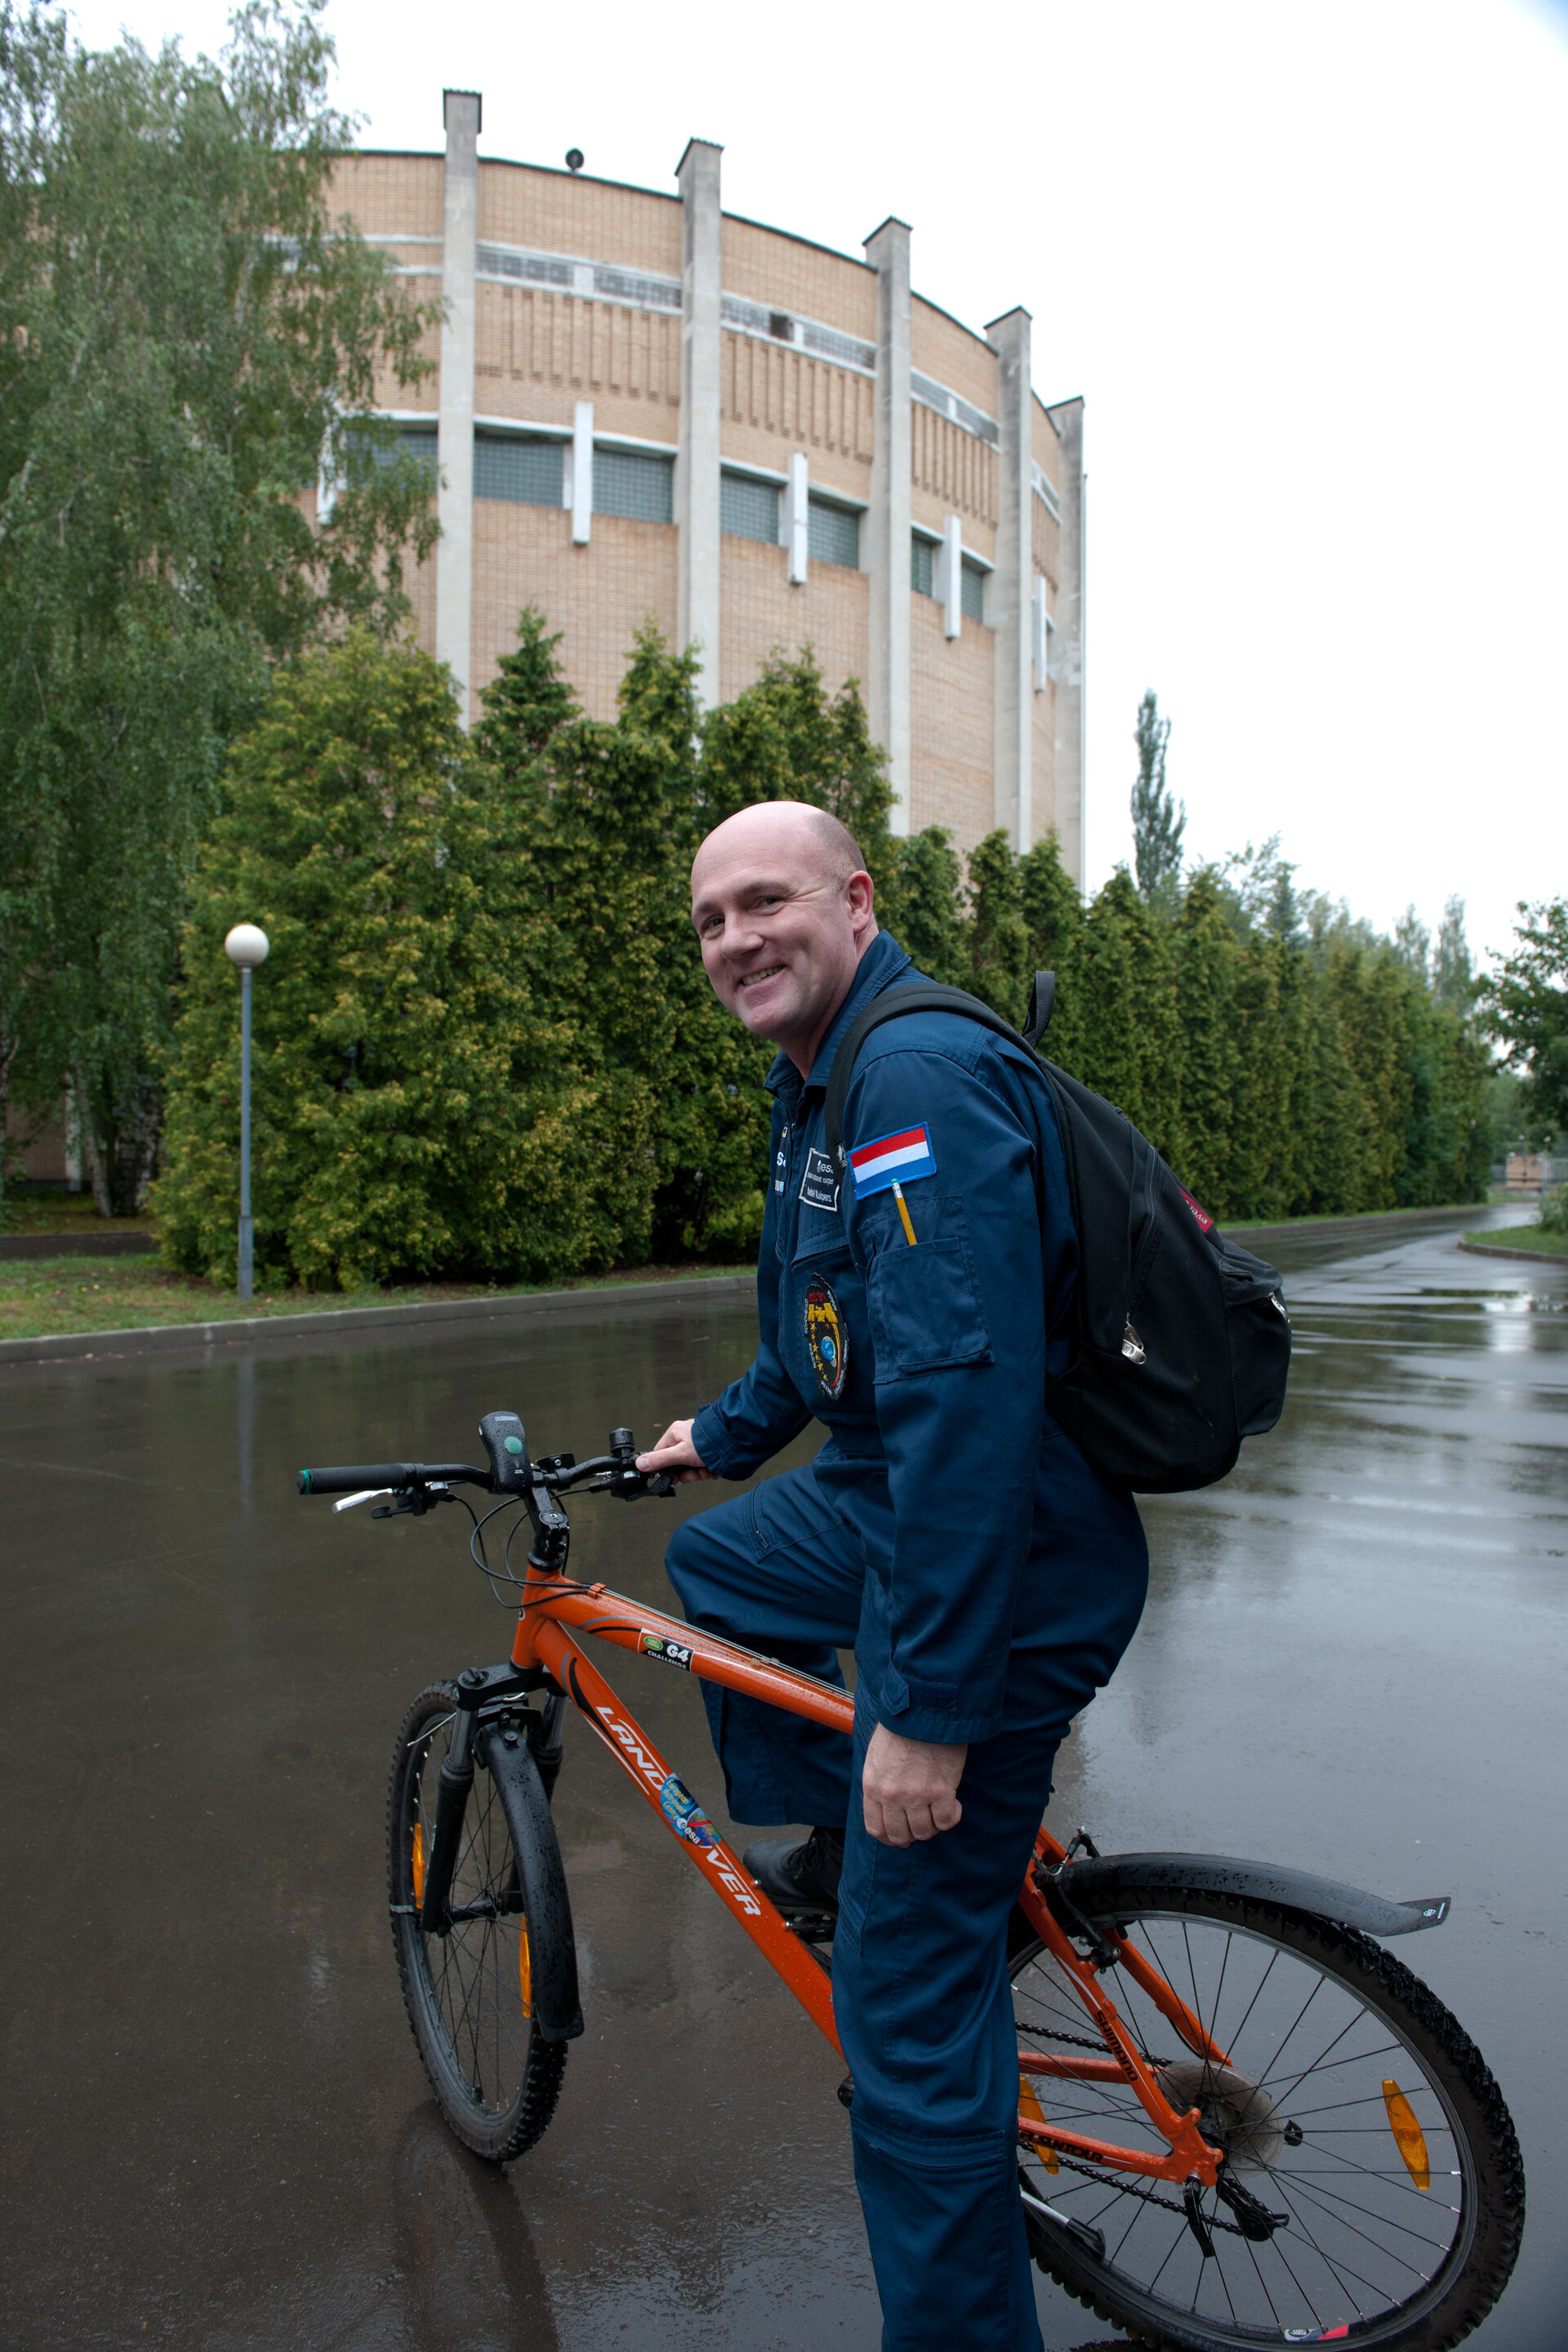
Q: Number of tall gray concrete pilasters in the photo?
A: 5